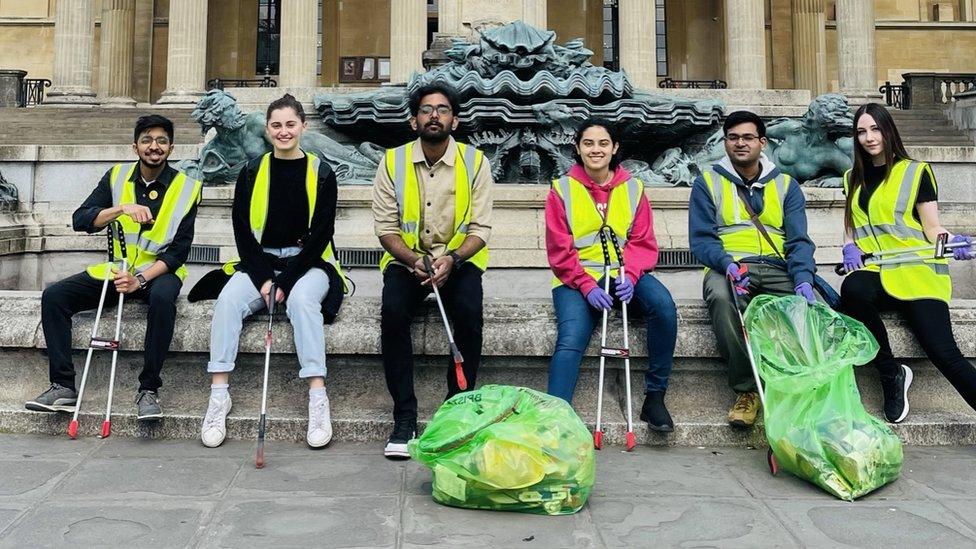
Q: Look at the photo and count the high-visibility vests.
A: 6